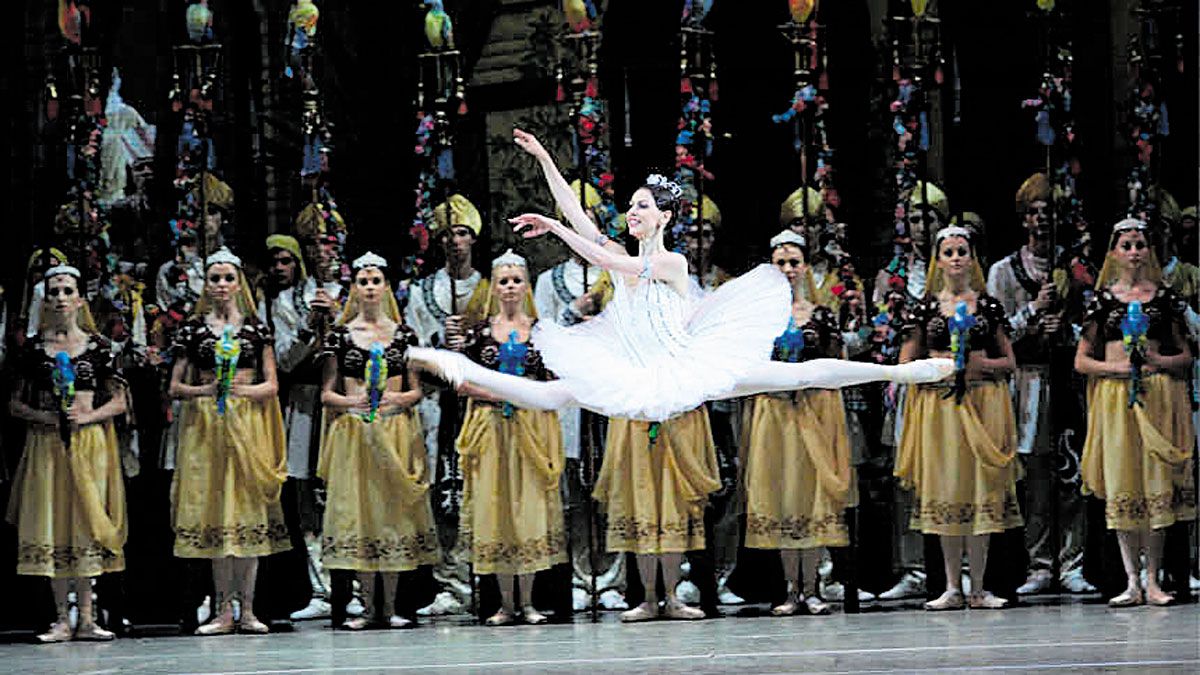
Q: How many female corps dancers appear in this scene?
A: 8